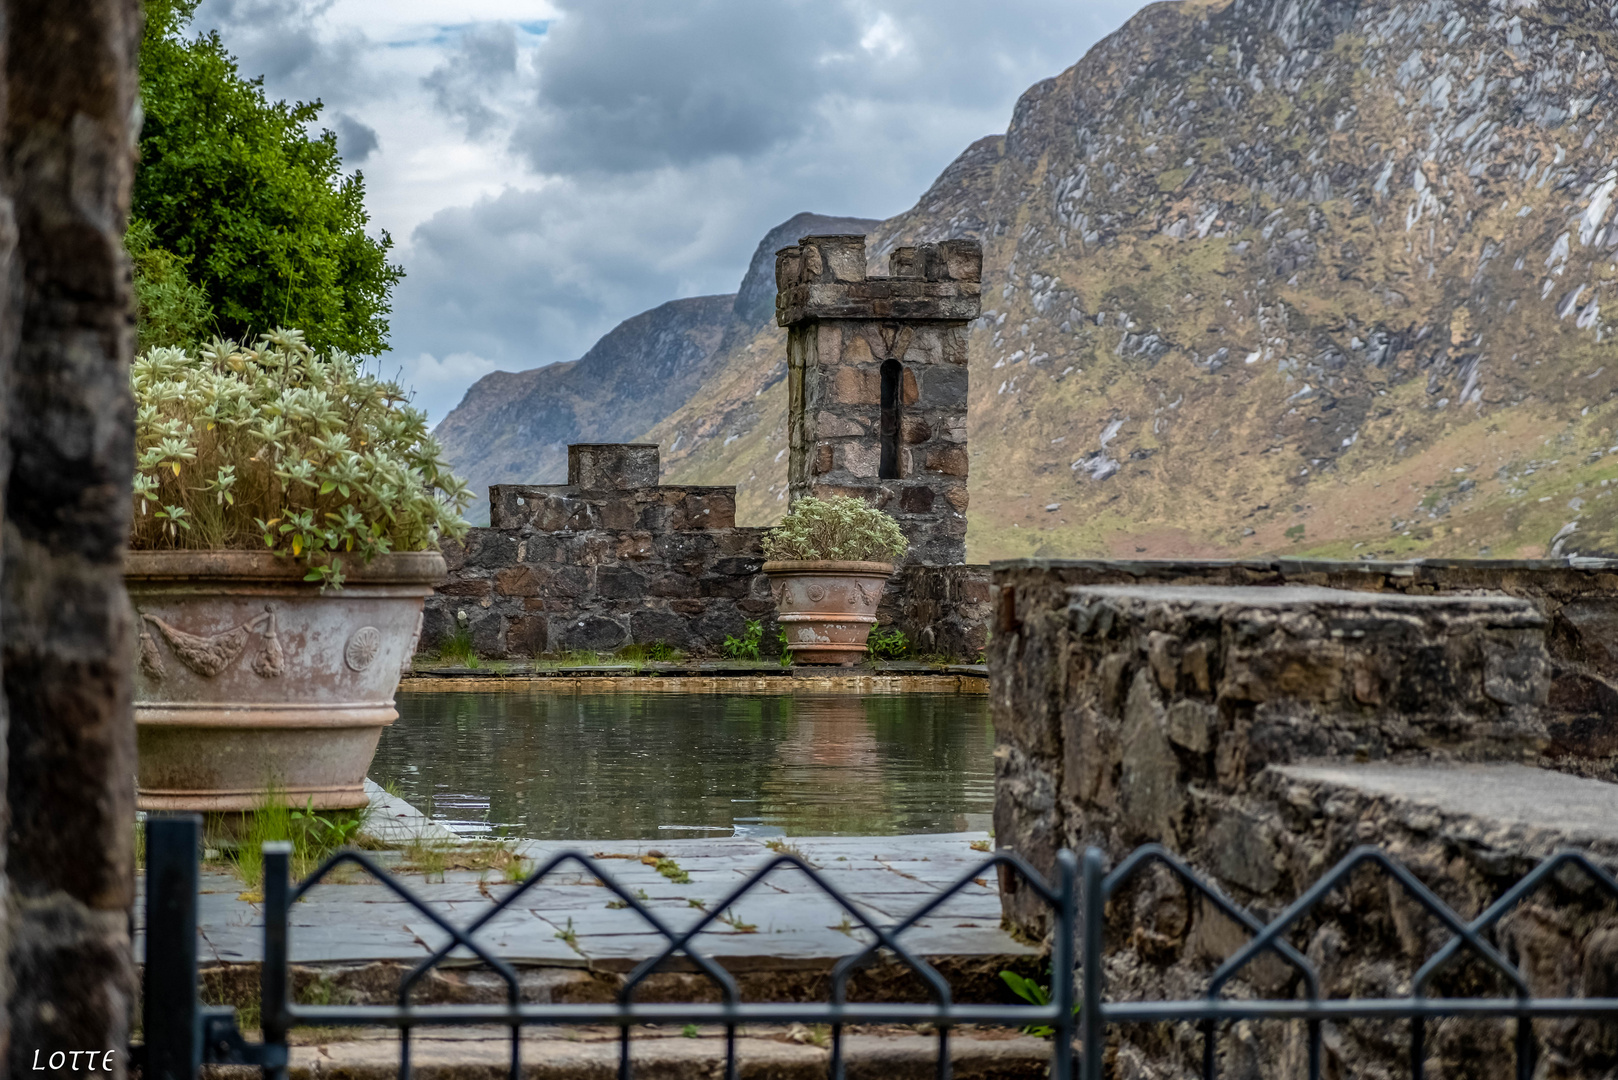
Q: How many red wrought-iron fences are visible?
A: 0